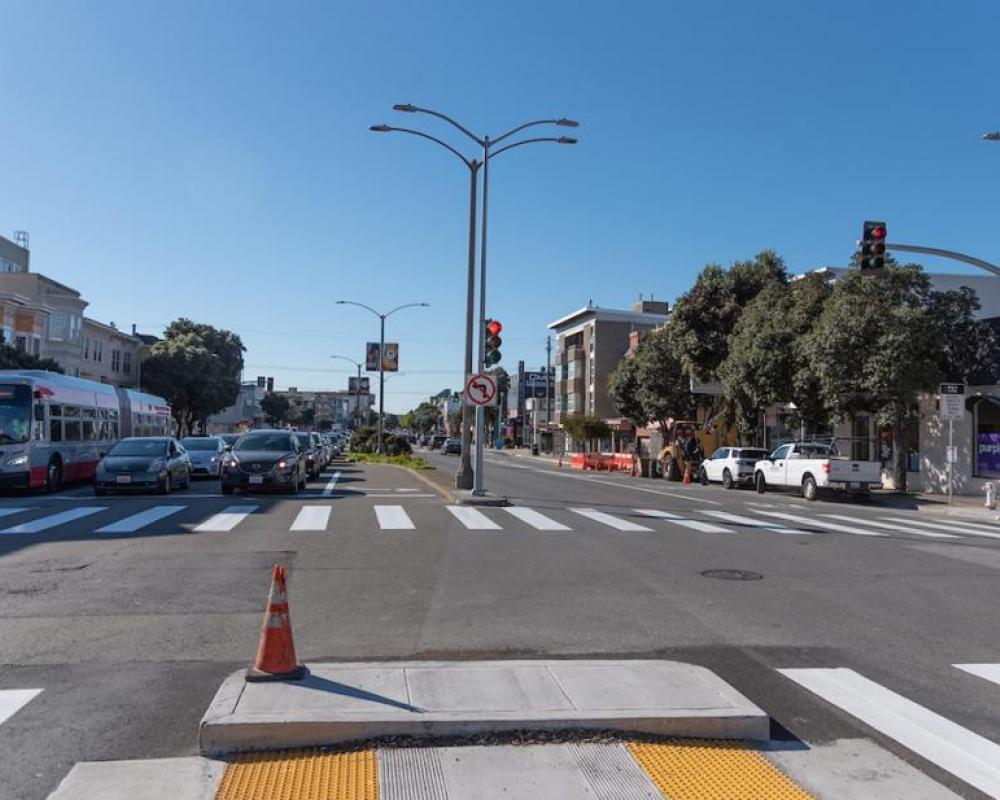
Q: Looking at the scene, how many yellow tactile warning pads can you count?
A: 2